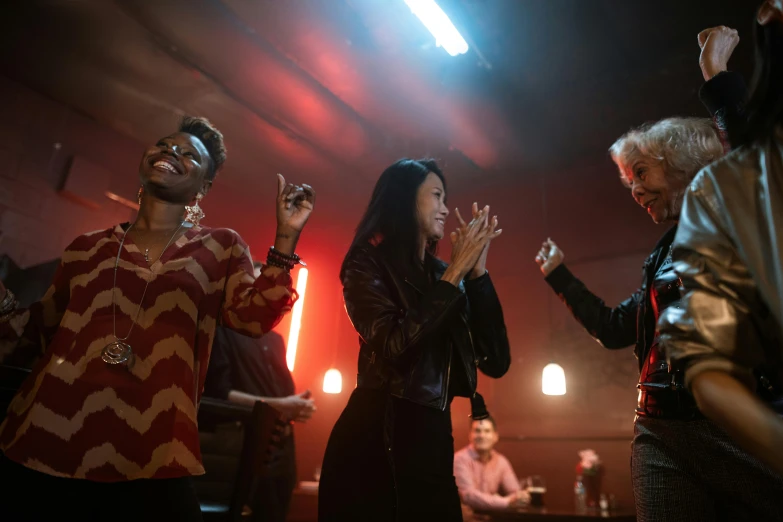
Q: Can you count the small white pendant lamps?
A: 2